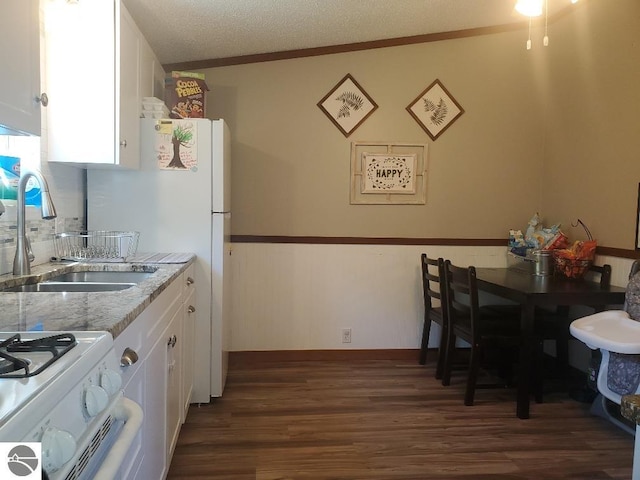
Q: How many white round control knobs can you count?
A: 3